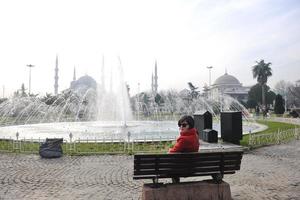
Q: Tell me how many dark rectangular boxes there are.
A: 3